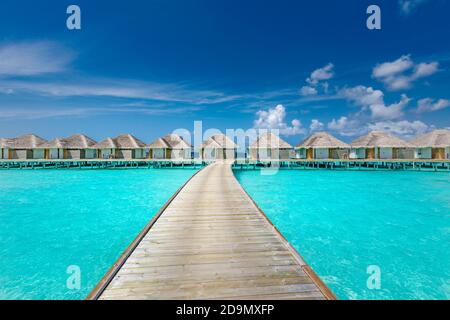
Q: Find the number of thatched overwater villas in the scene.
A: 9